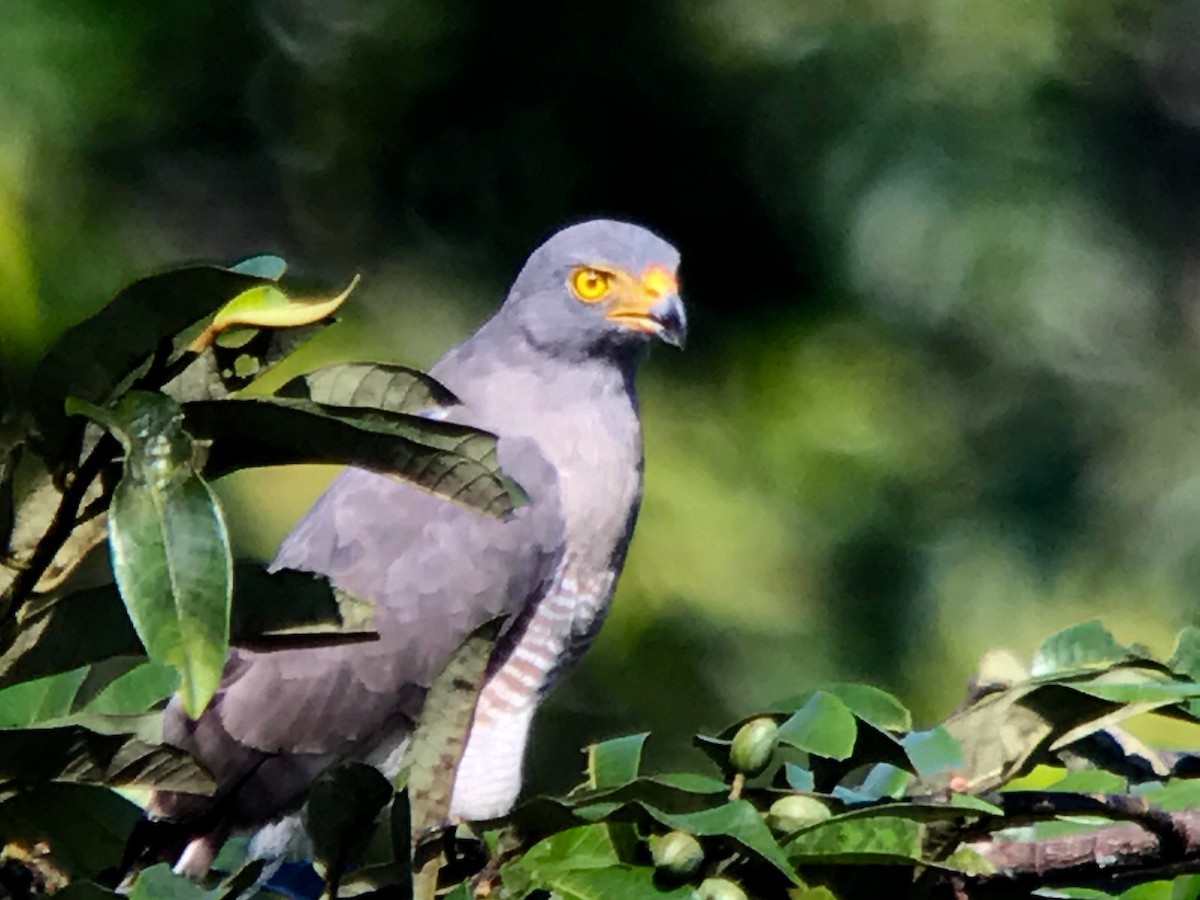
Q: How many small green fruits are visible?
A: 4